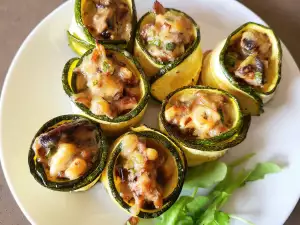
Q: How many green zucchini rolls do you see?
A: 7